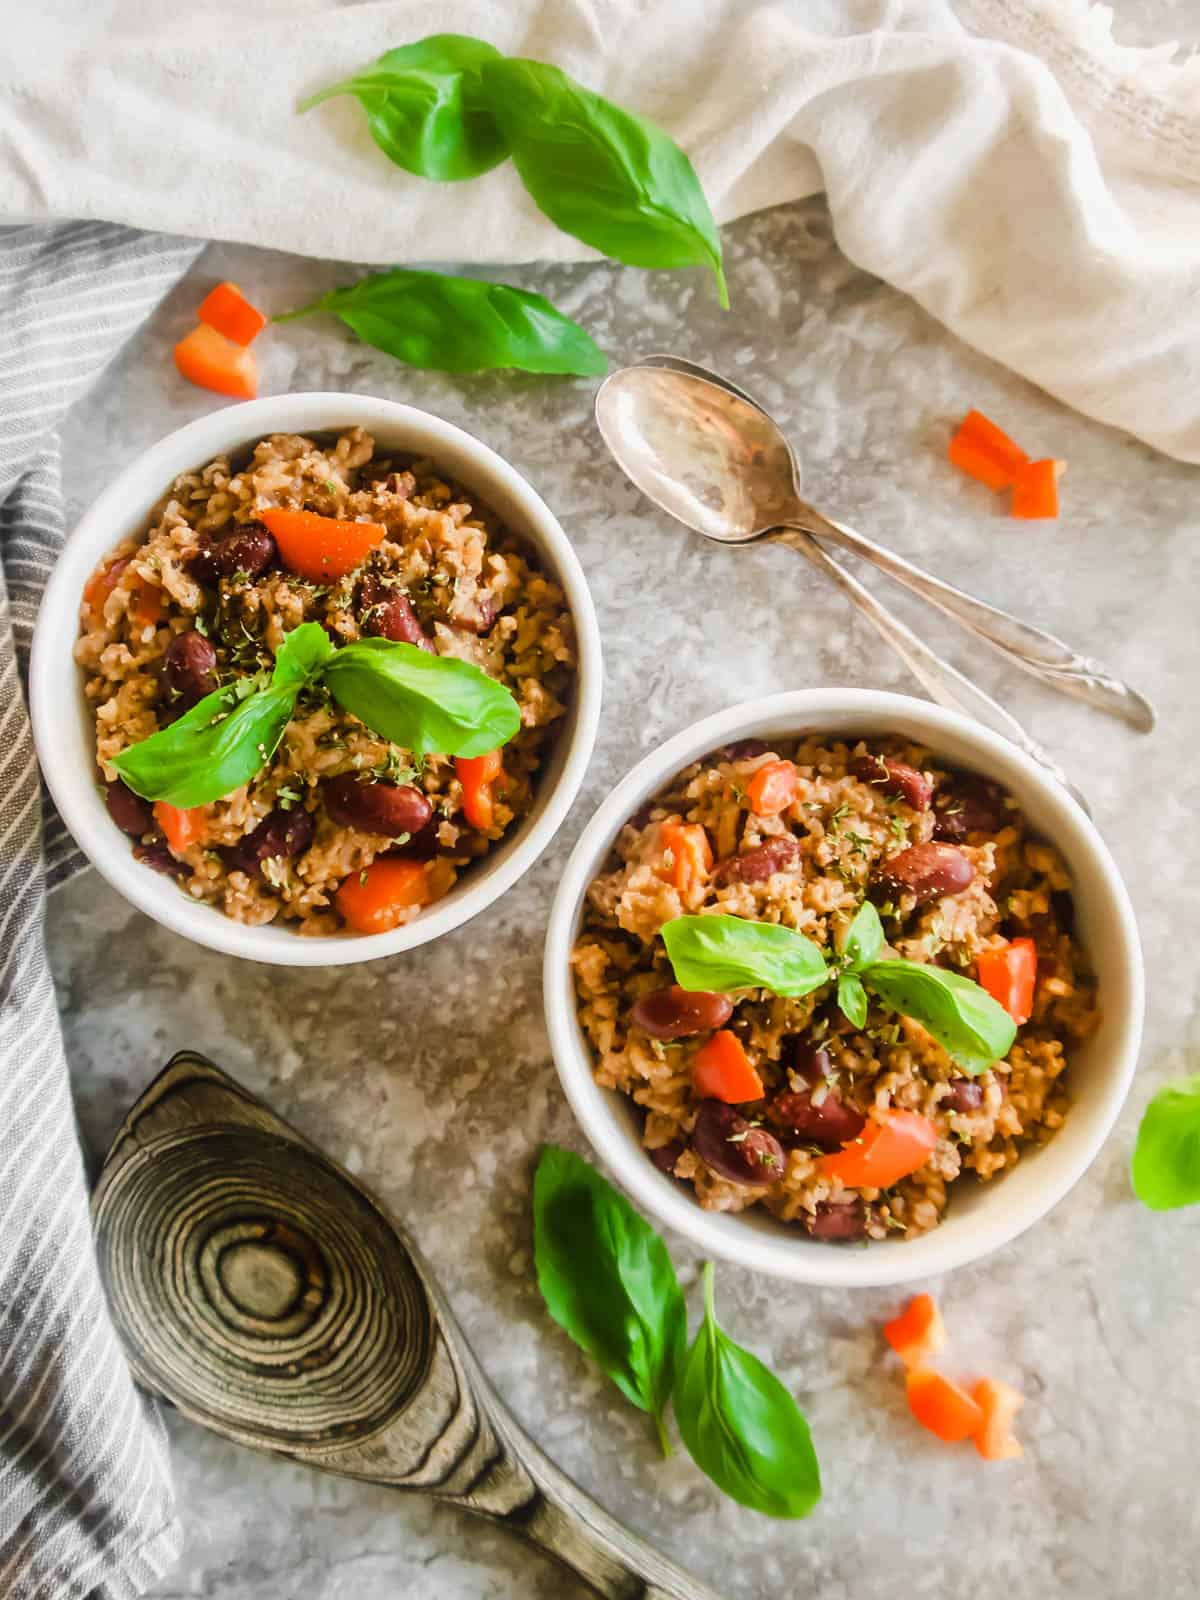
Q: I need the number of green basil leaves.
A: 13